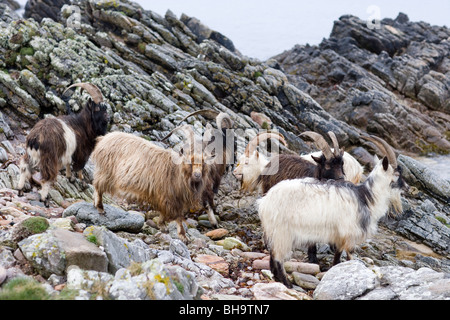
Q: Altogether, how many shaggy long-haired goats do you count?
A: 6